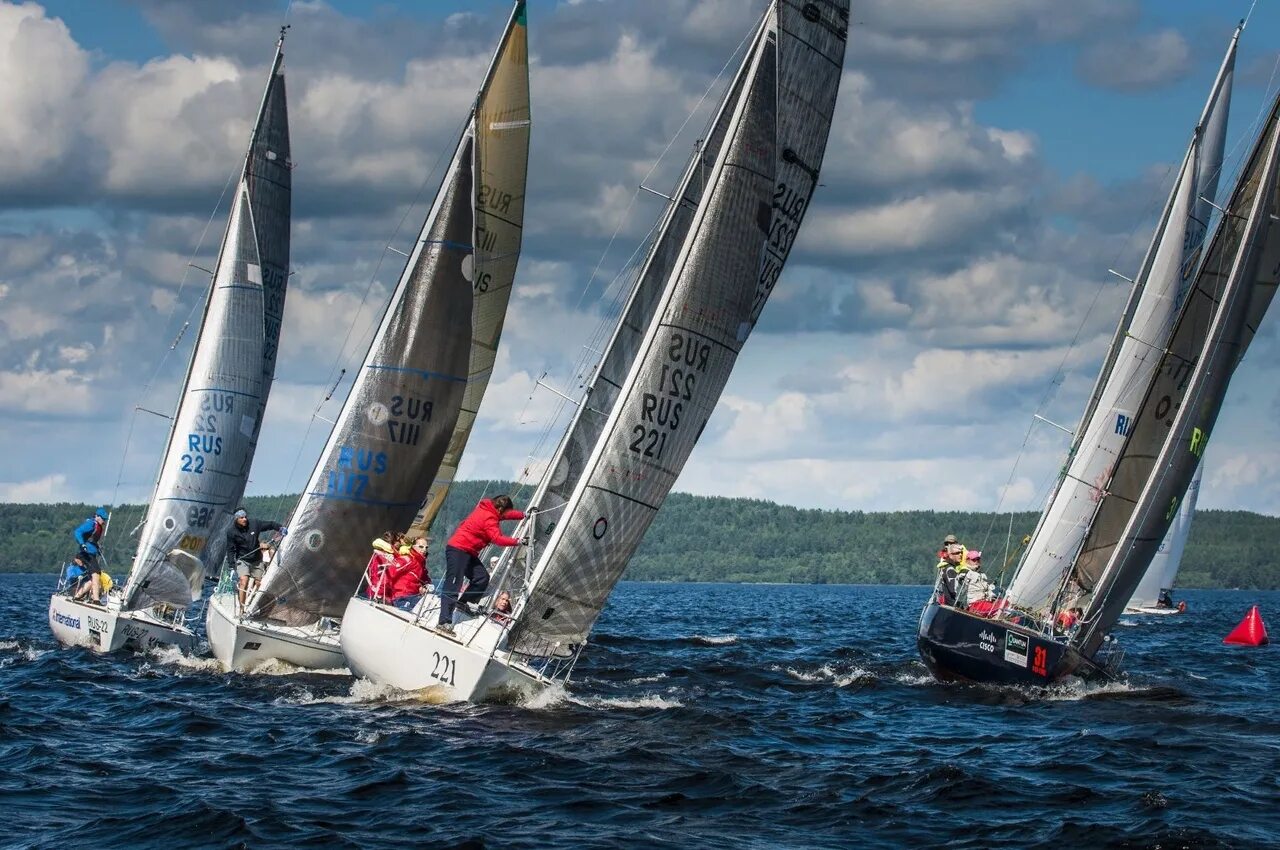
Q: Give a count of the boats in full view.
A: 4